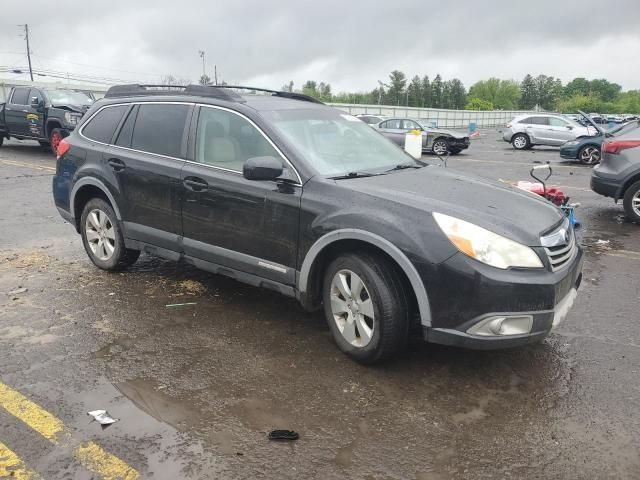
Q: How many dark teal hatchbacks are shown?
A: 1